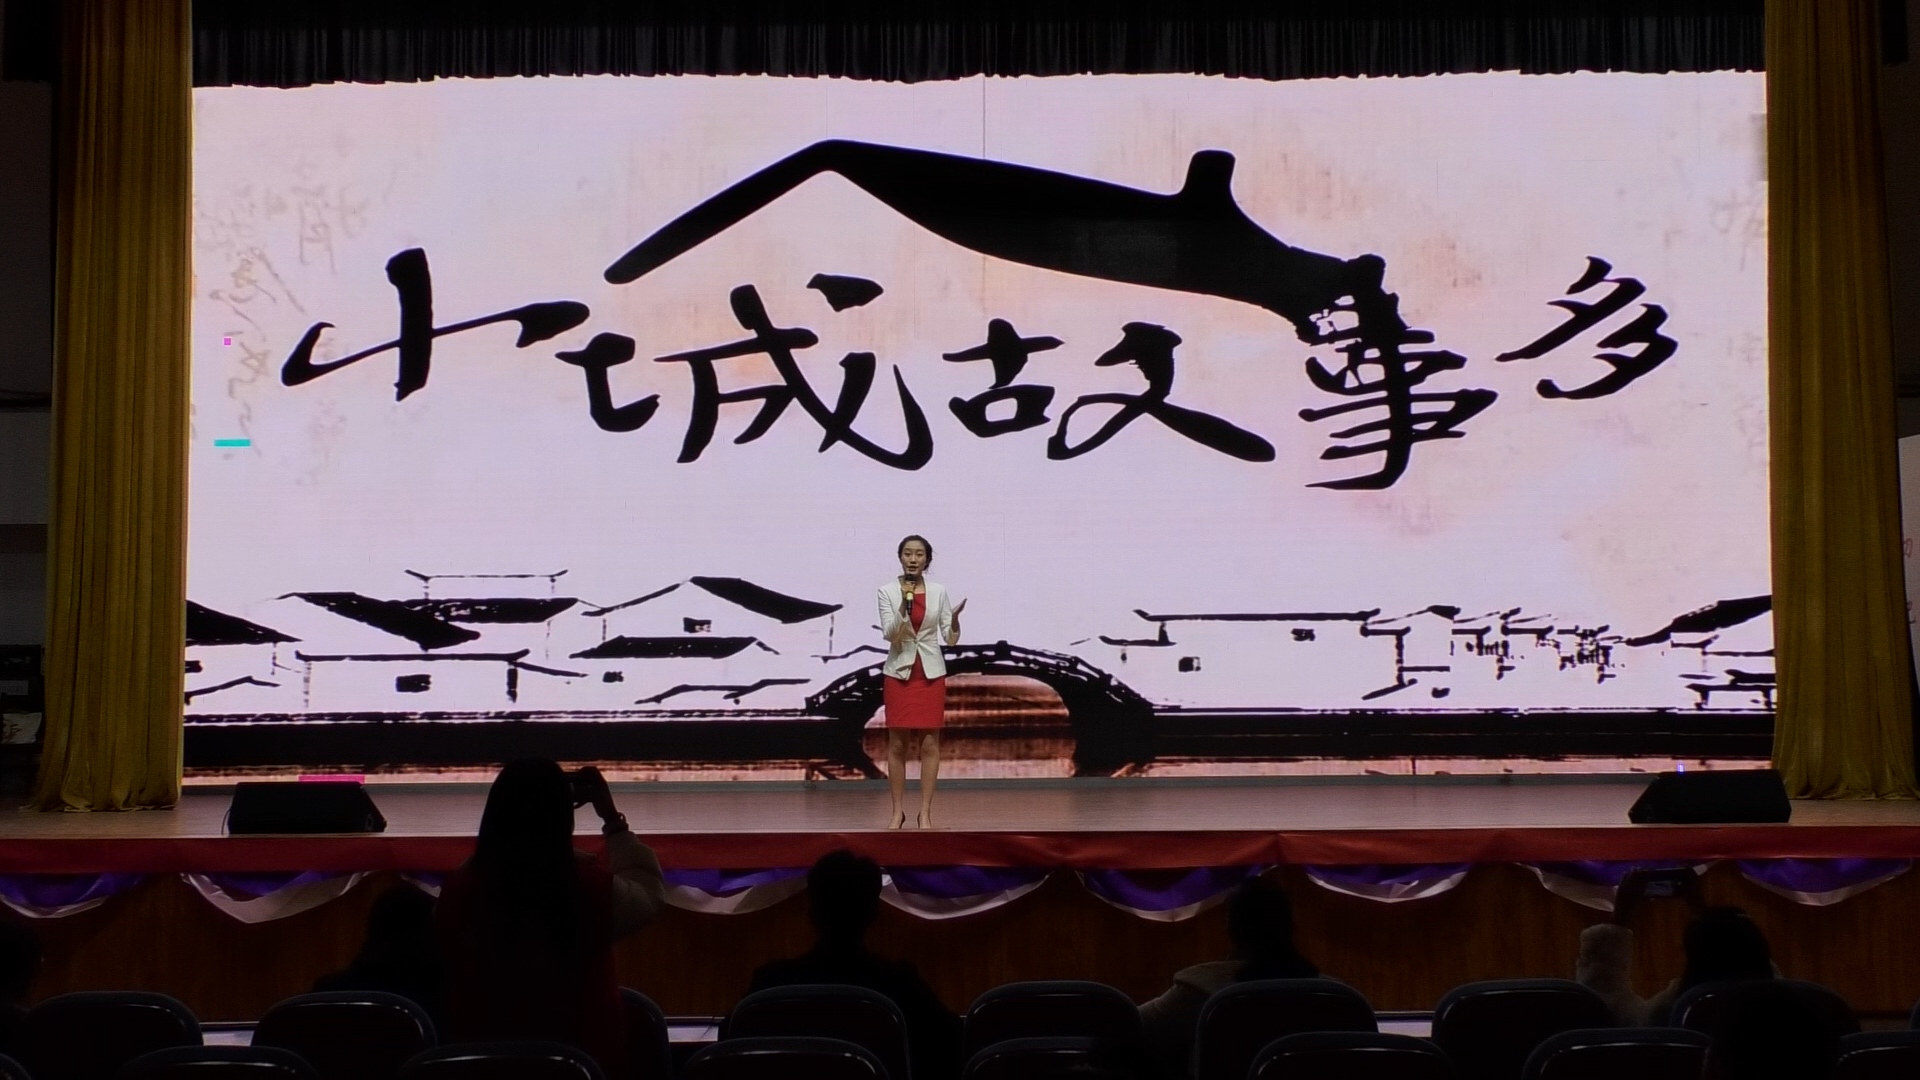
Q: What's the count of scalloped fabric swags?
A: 9